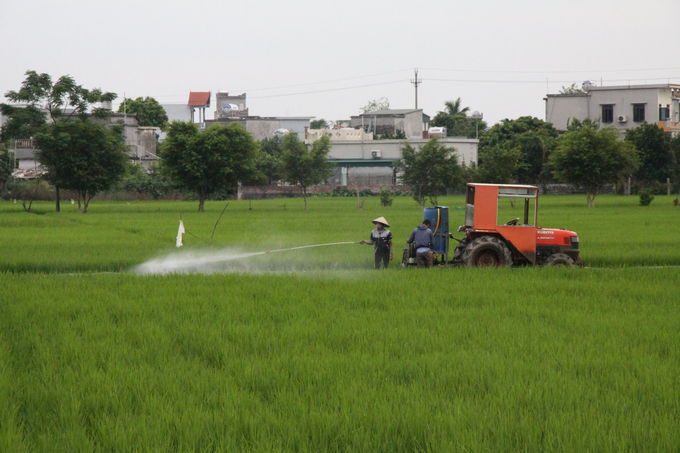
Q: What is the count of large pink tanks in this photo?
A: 0